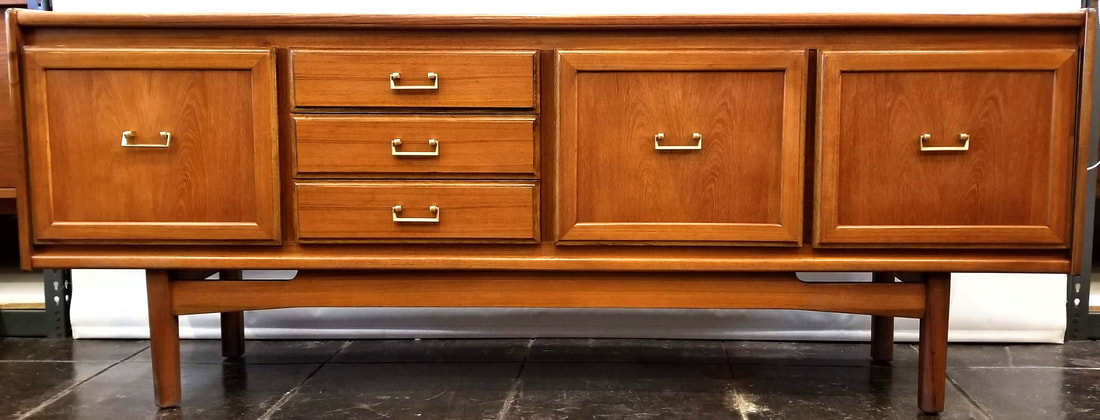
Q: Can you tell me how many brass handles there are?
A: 6